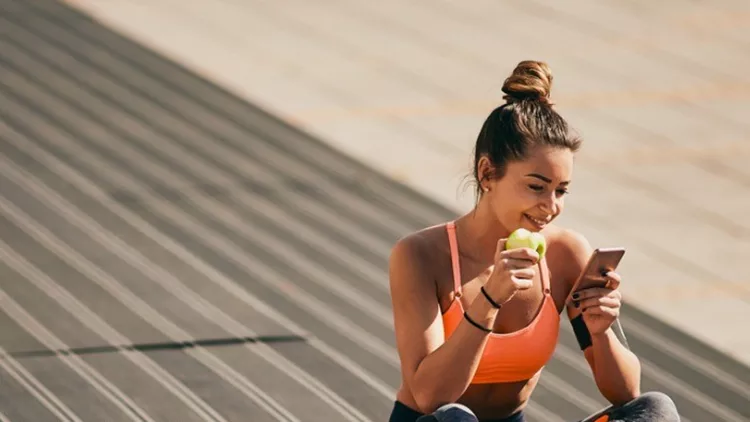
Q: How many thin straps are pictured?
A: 2